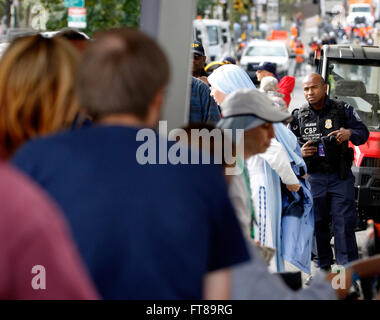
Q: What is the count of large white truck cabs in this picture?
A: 2